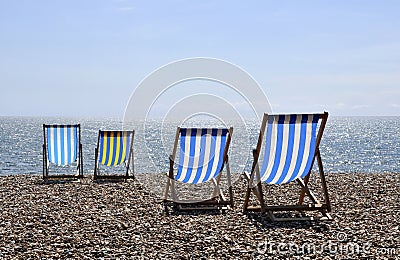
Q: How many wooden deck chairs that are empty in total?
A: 4